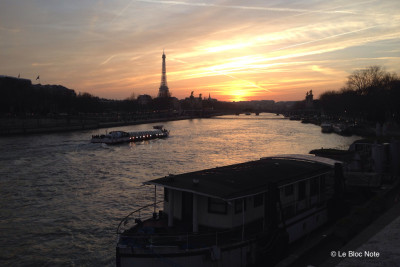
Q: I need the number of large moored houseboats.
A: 1